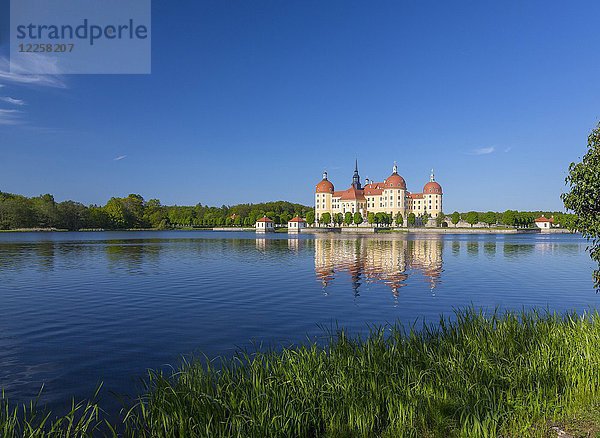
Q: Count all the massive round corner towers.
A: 3